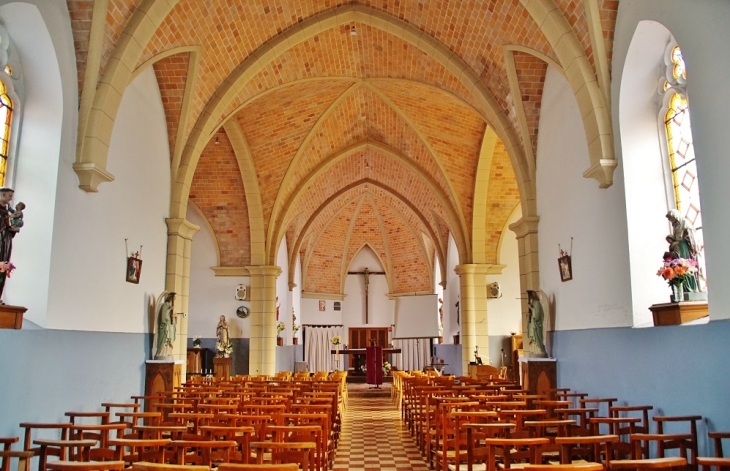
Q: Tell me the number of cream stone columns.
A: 4